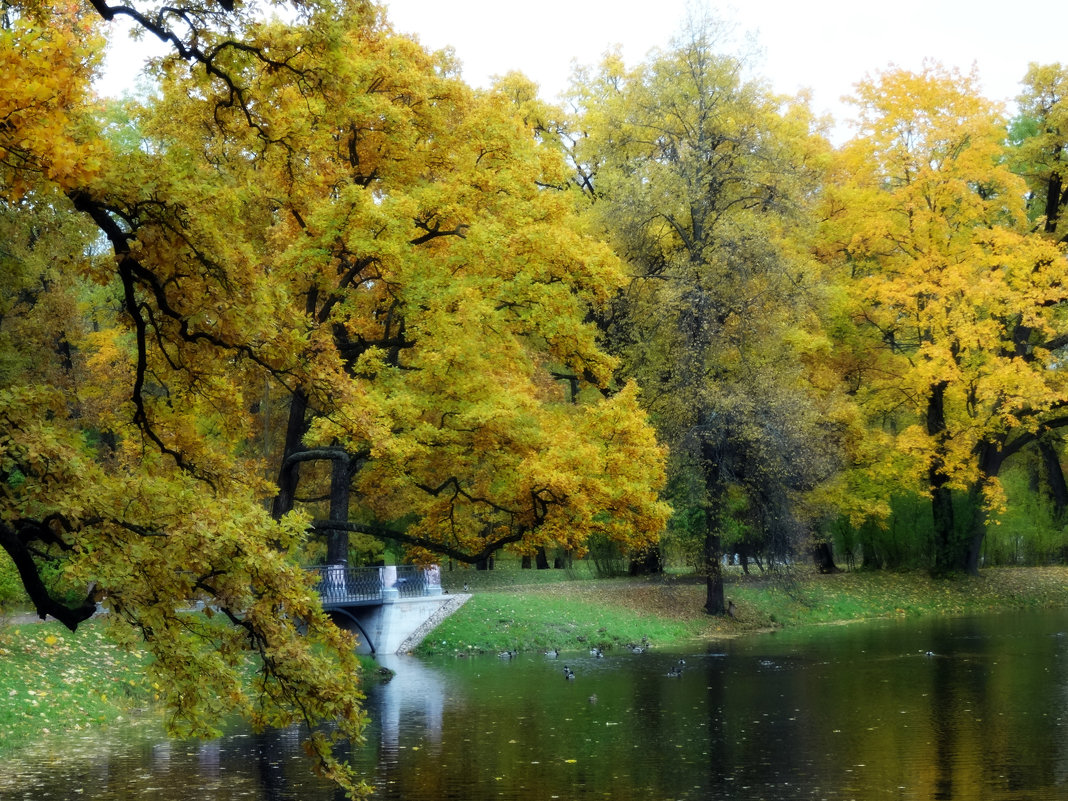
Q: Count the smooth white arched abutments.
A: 1